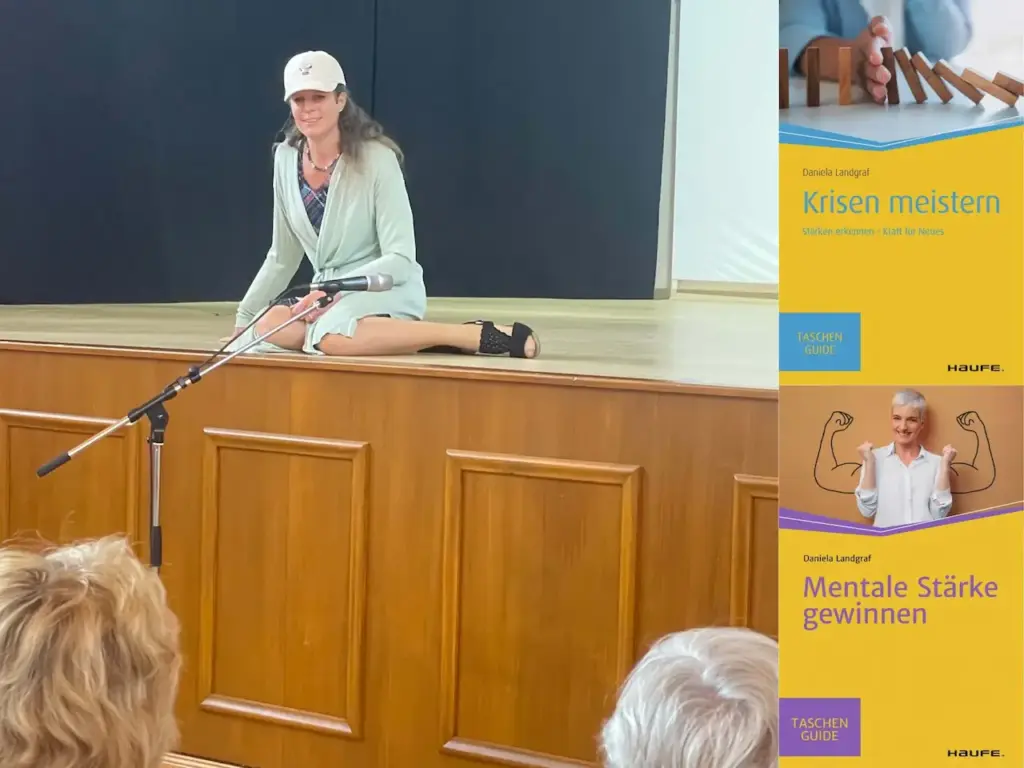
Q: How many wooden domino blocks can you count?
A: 9